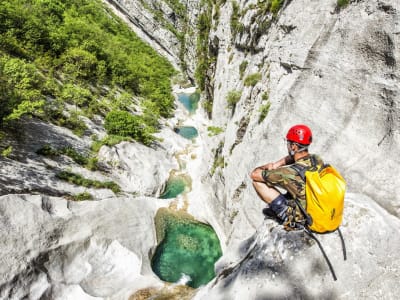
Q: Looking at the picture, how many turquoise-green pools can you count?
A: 4